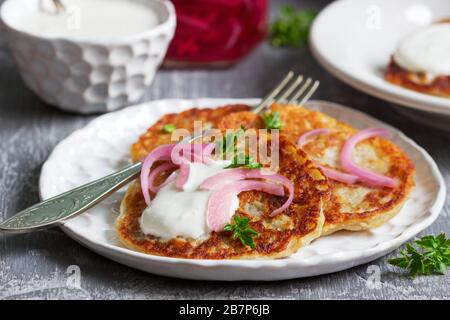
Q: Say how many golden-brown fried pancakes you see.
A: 4